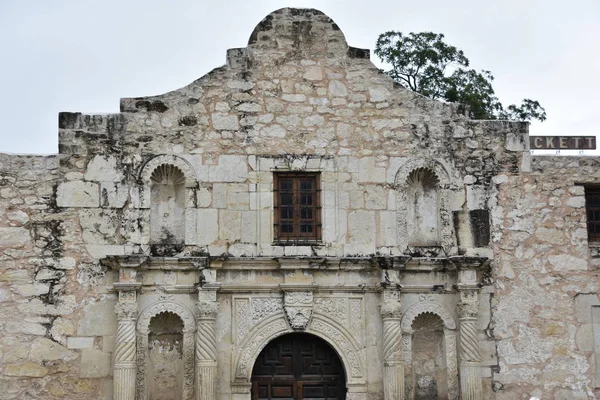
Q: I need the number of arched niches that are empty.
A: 4